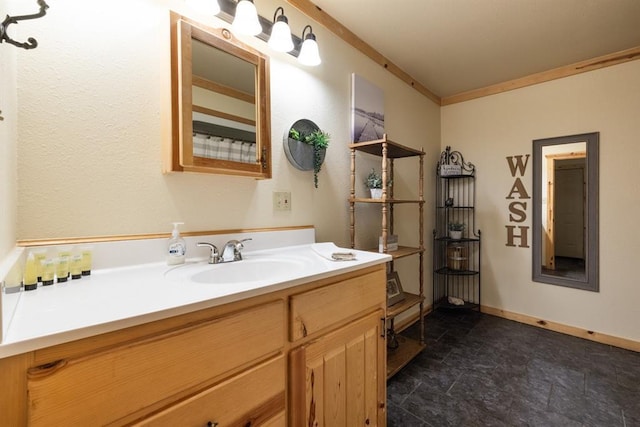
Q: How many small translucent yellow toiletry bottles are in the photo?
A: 7